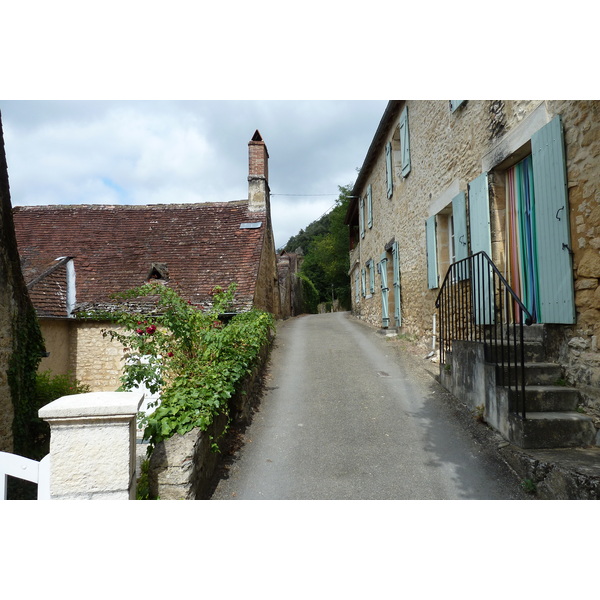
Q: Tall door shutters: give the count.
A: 4